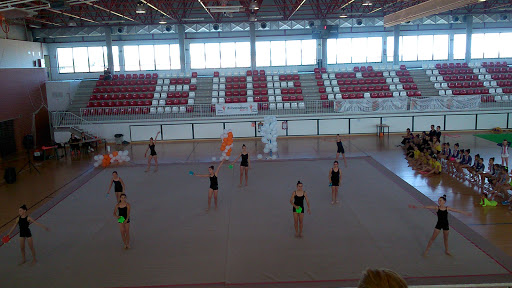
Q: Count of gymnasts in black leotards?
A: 10